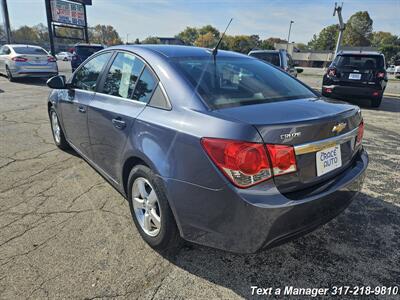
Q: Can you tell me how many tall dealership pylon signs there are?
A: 1